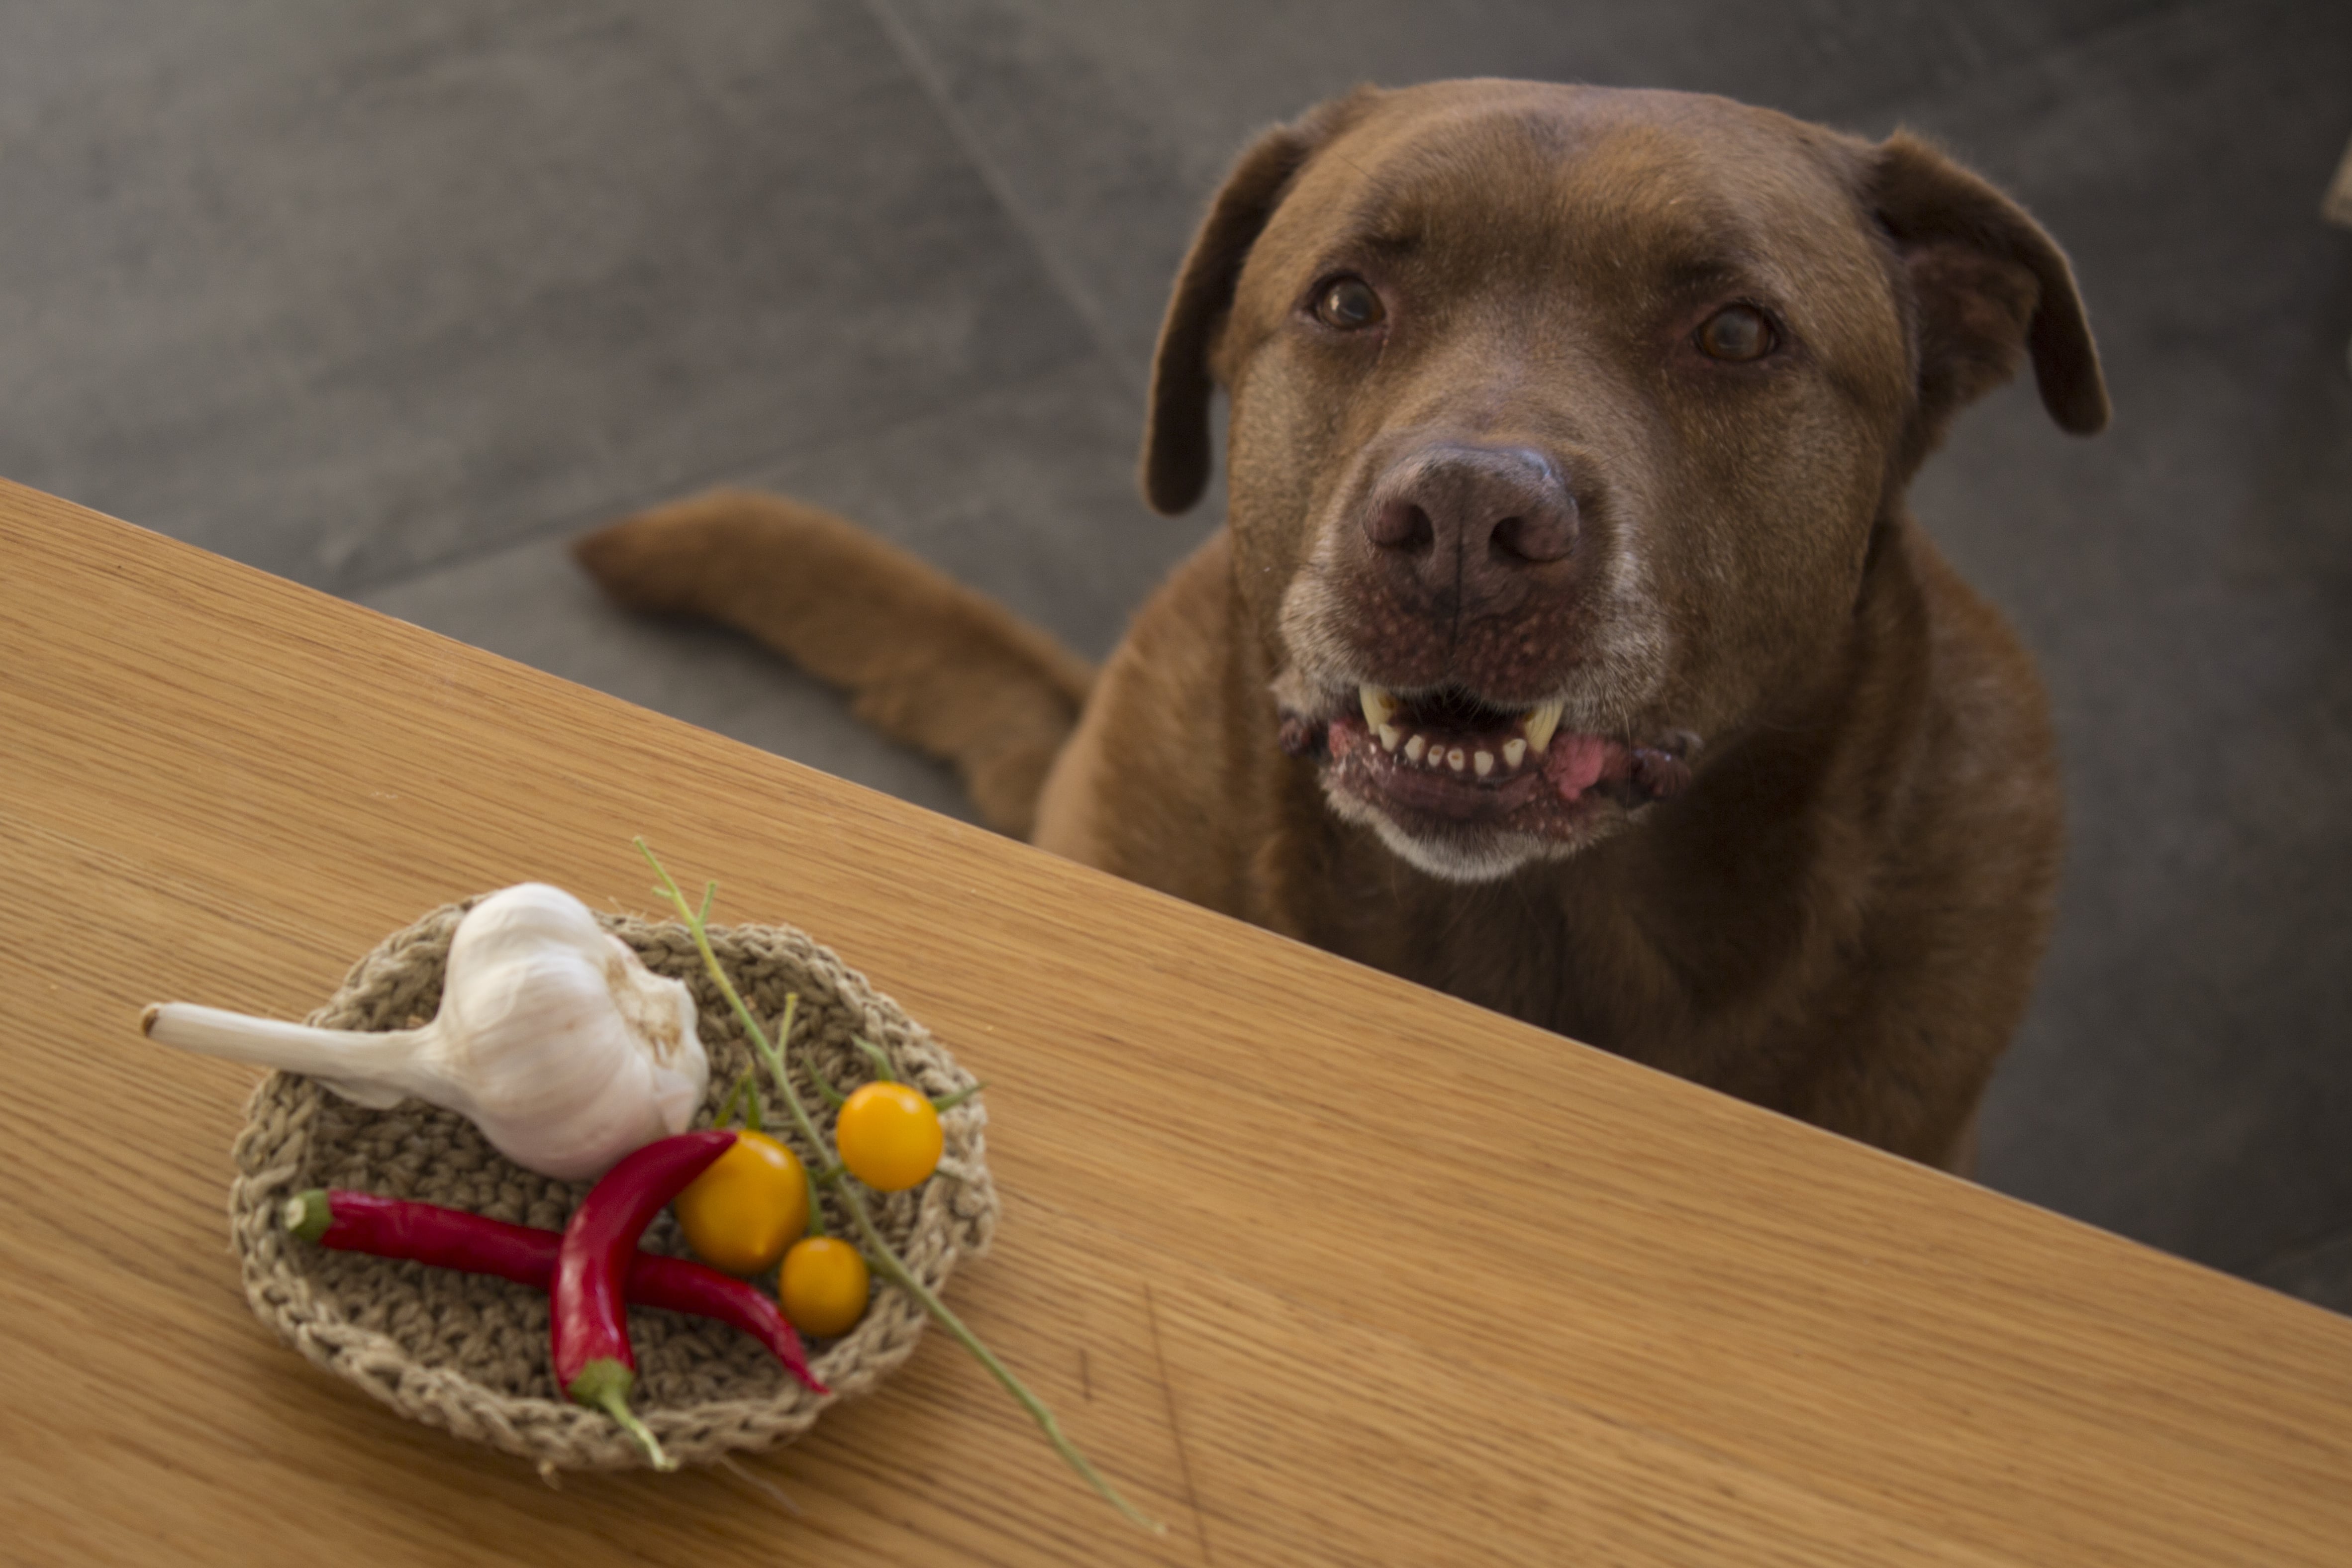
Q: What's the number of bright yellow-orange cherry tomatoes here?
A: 3